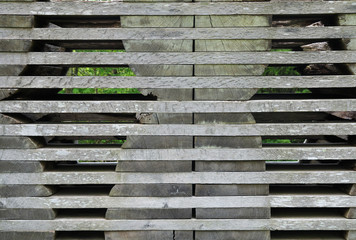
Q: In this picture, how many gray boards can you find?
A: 10